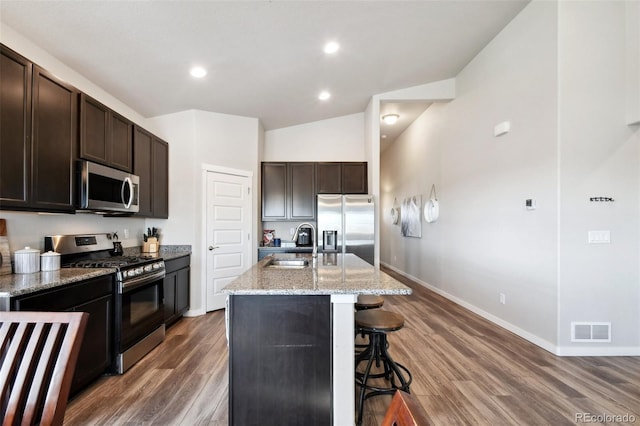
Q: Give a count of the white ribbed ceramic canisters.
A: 2